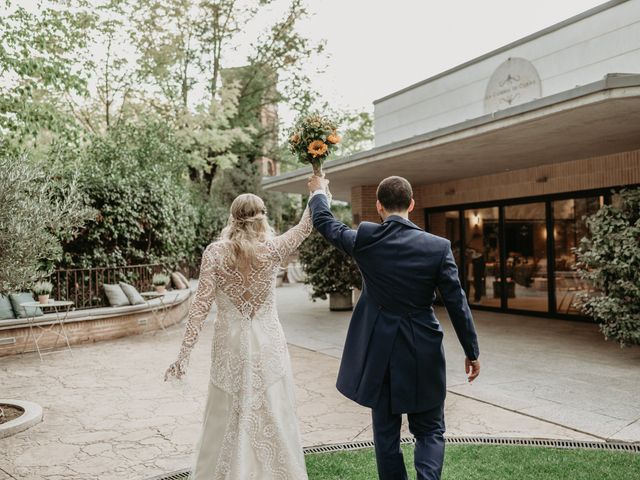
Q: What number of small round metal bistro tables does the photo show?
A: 2